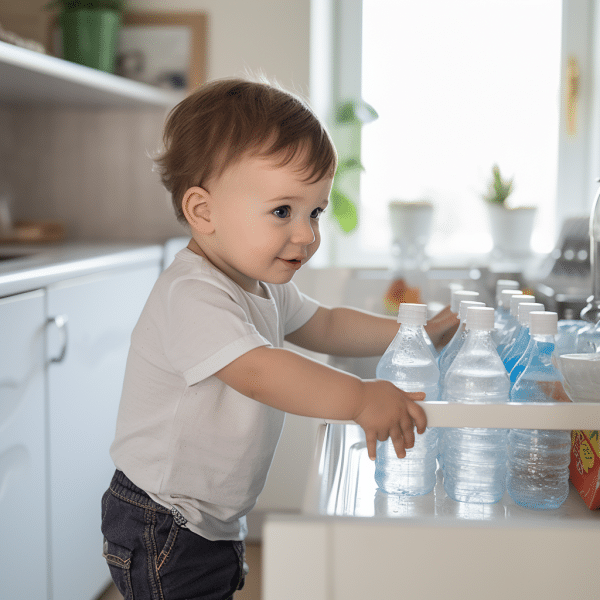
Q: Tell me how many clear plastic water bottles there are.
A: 9